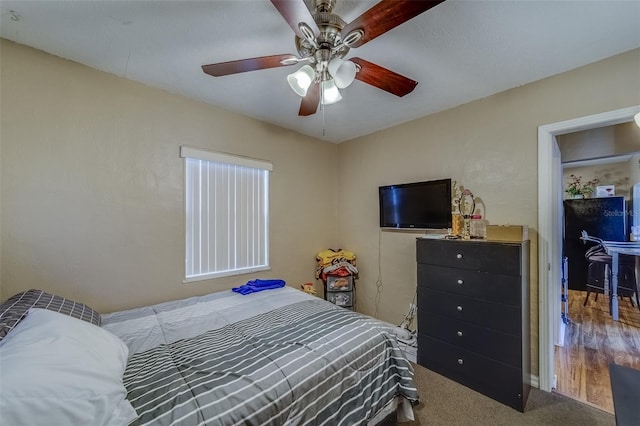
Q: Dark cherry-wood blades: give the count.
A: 5